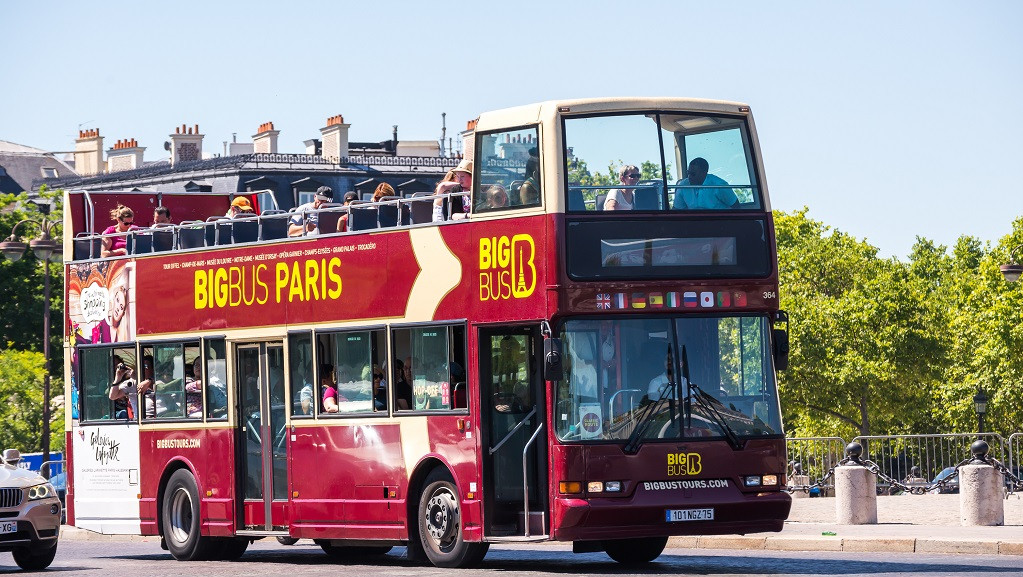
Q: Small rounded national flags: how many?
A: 9